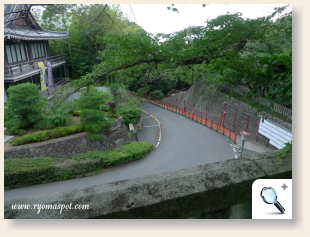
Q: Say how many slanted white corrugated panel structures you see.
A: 1